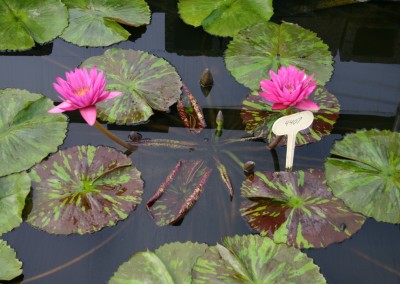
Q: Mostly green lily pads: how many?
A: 11